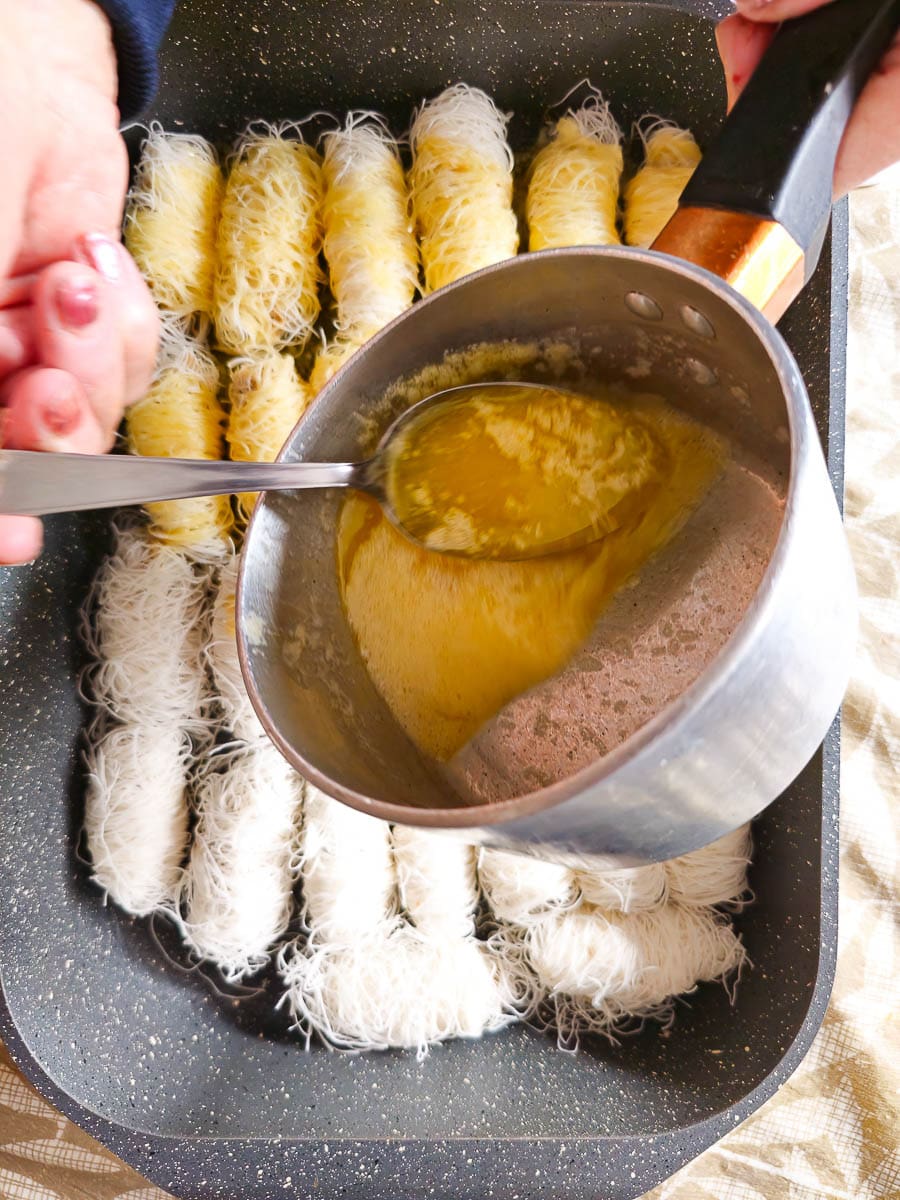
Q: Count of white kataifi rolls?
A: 11